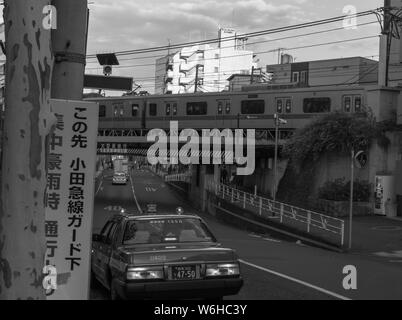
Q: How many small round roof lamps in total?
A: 2